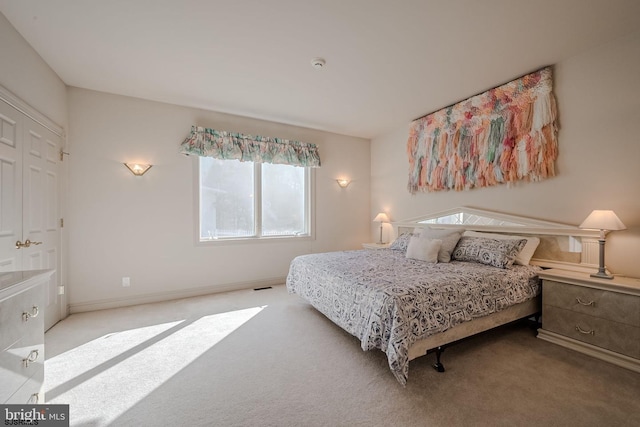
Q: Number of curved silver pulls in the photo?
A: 5